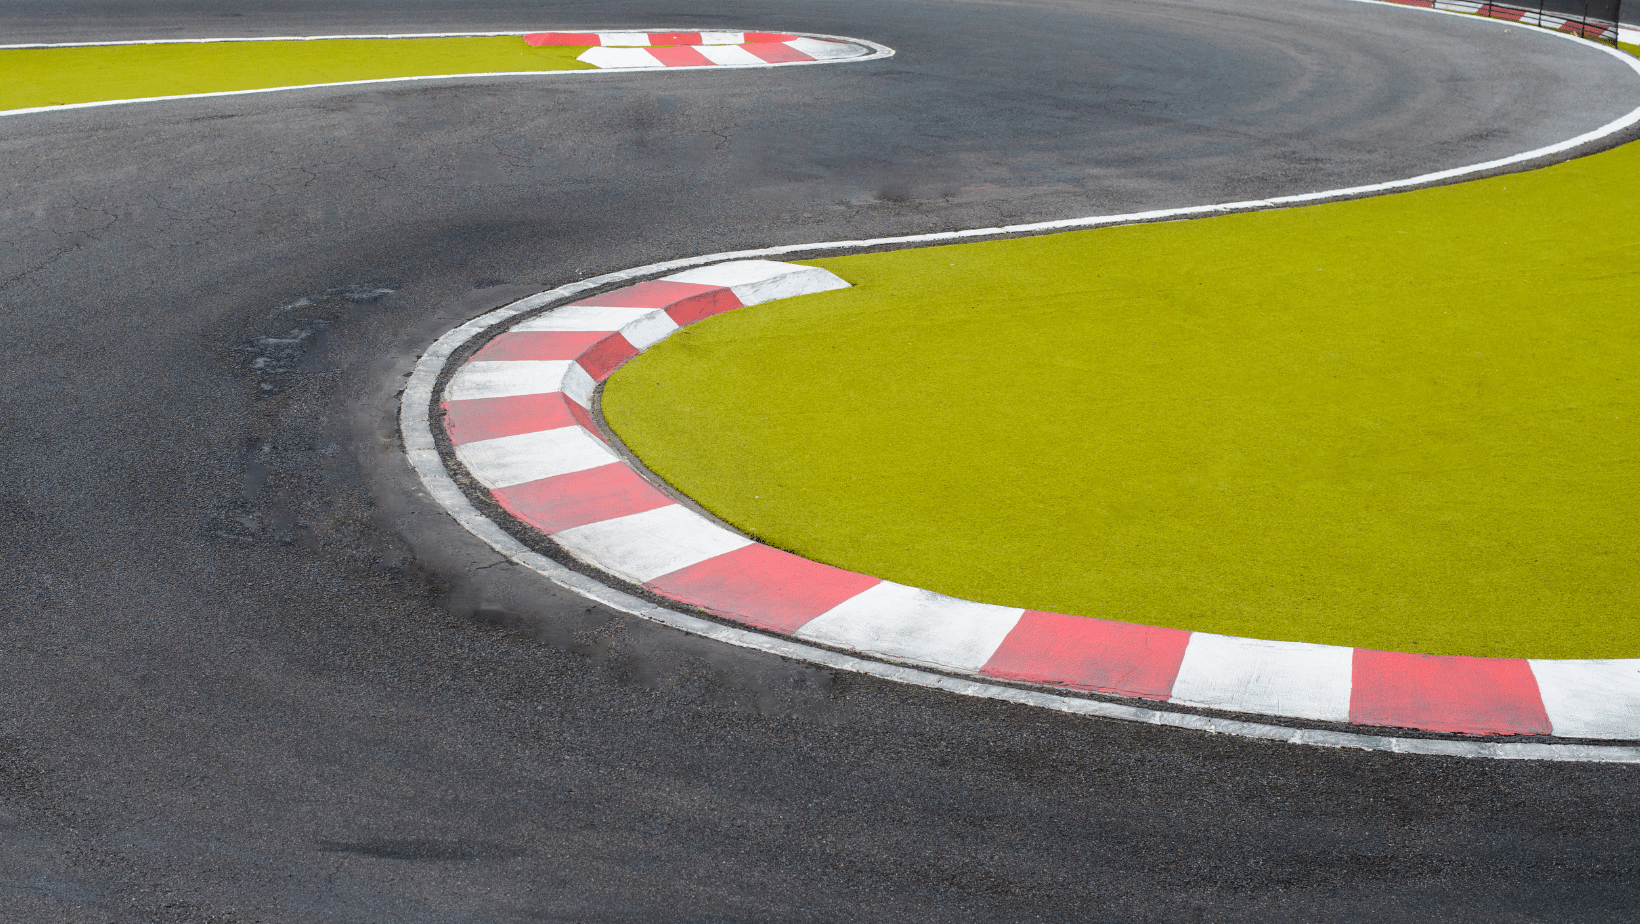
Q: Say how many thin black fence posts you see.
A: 5